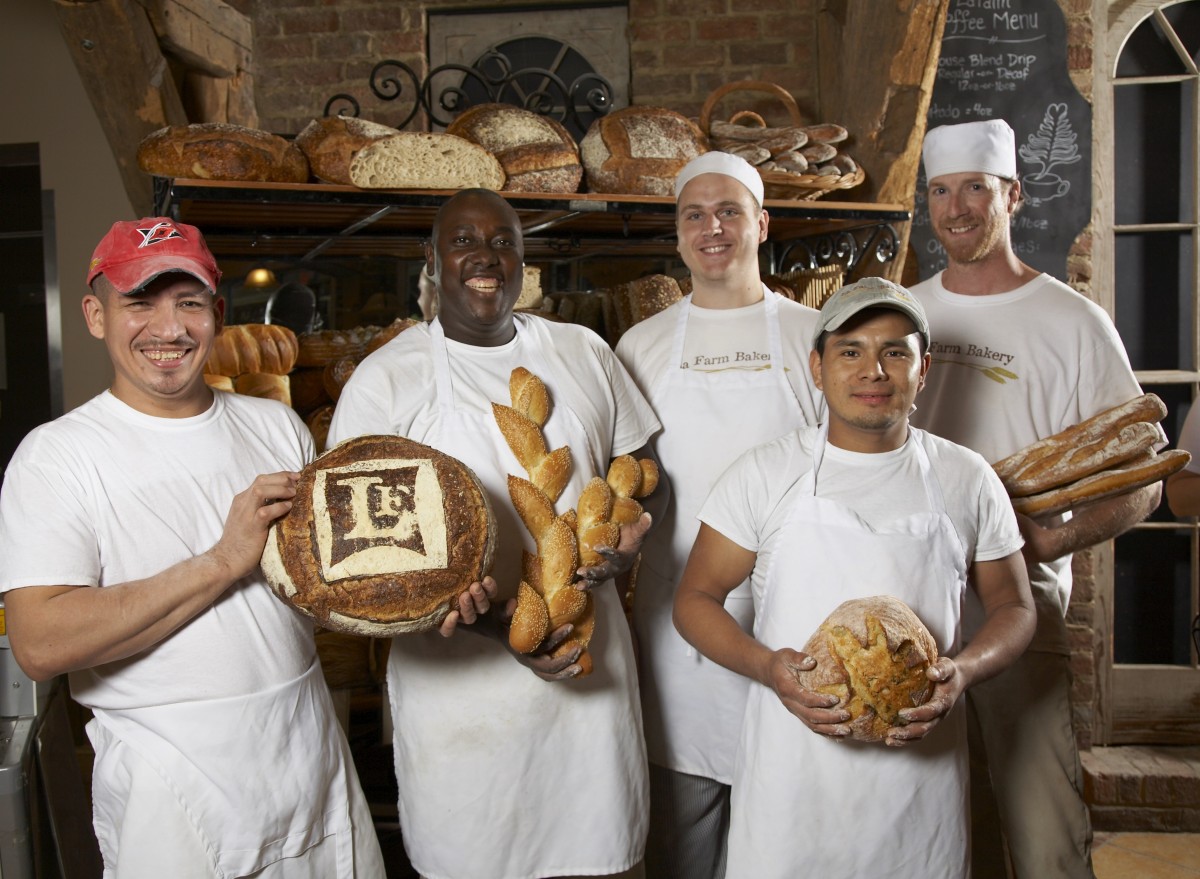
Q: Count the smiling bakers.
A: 5